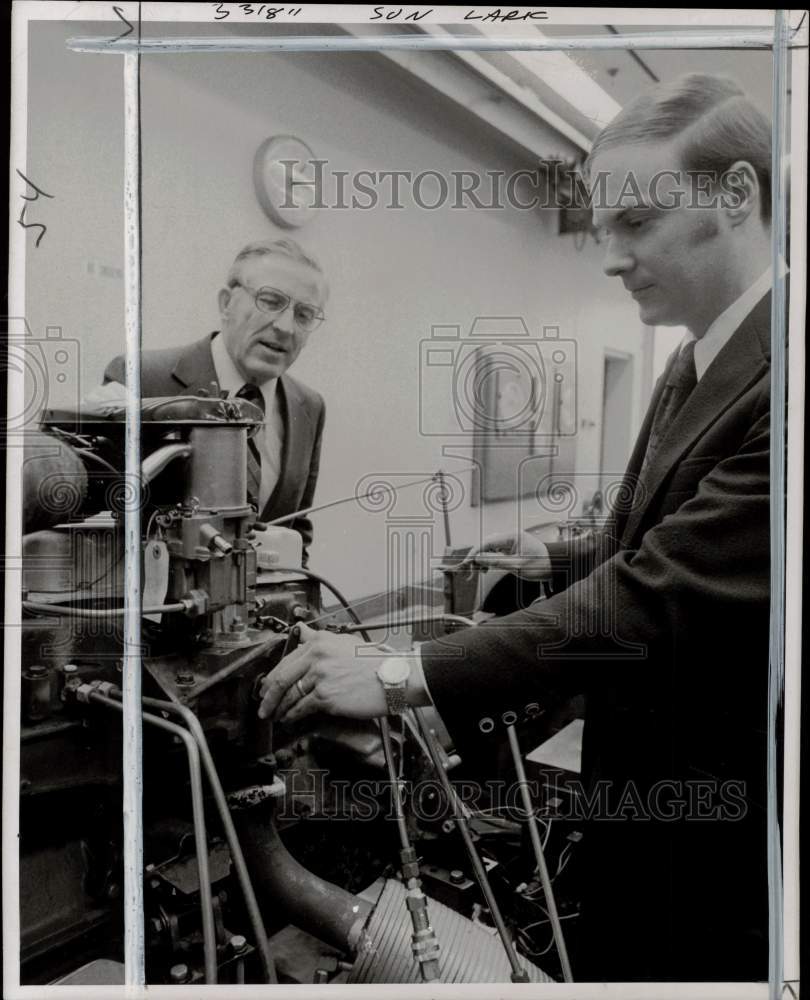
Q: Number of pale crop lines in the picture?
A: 3